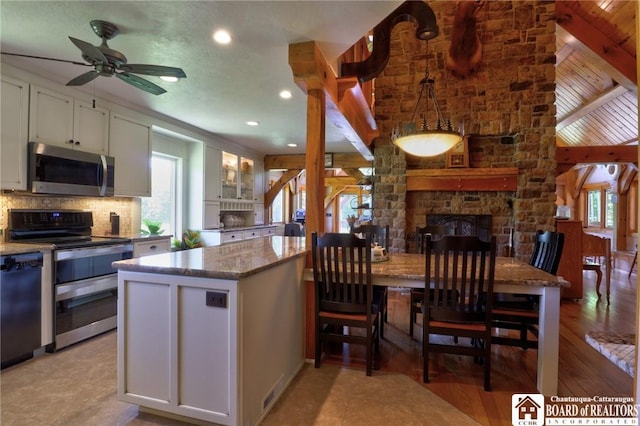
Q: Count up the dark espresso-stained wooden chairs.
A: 5